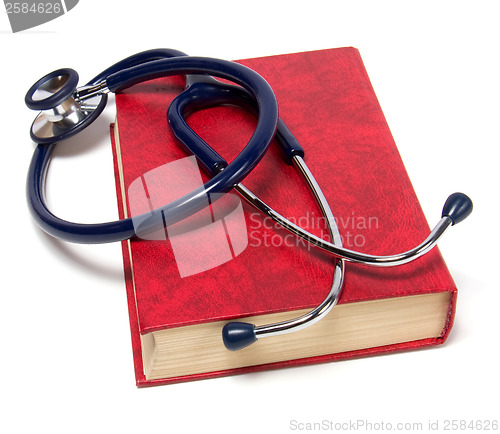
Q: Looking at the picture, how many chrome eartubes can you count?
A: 2